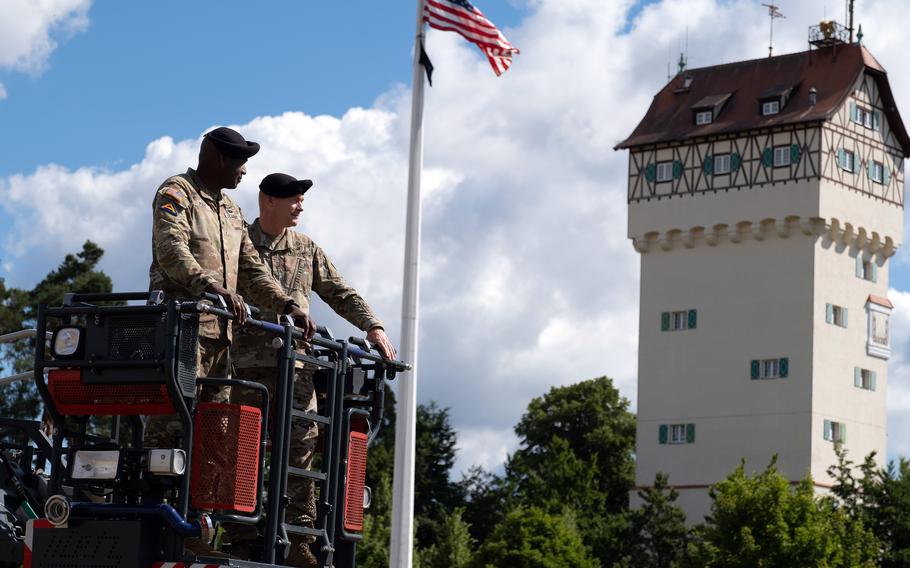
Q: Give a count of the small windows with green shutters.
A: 13